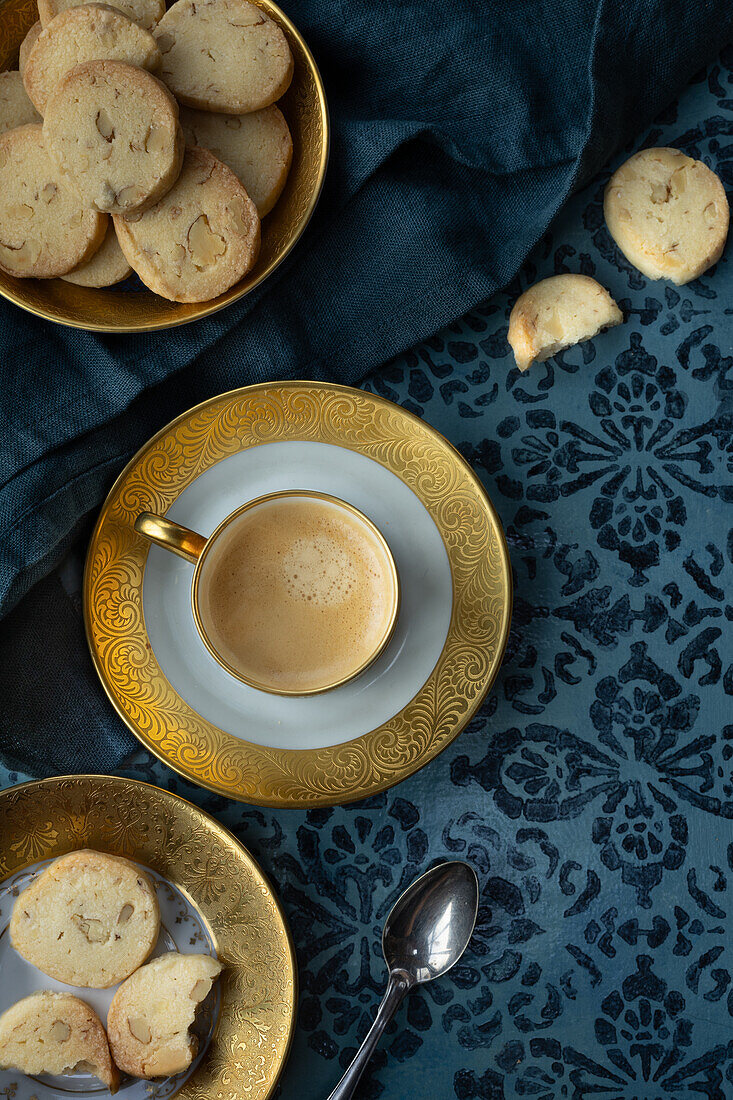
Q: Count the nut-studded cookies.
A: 15